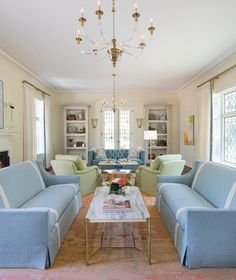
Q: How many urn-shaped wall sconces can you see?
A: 2